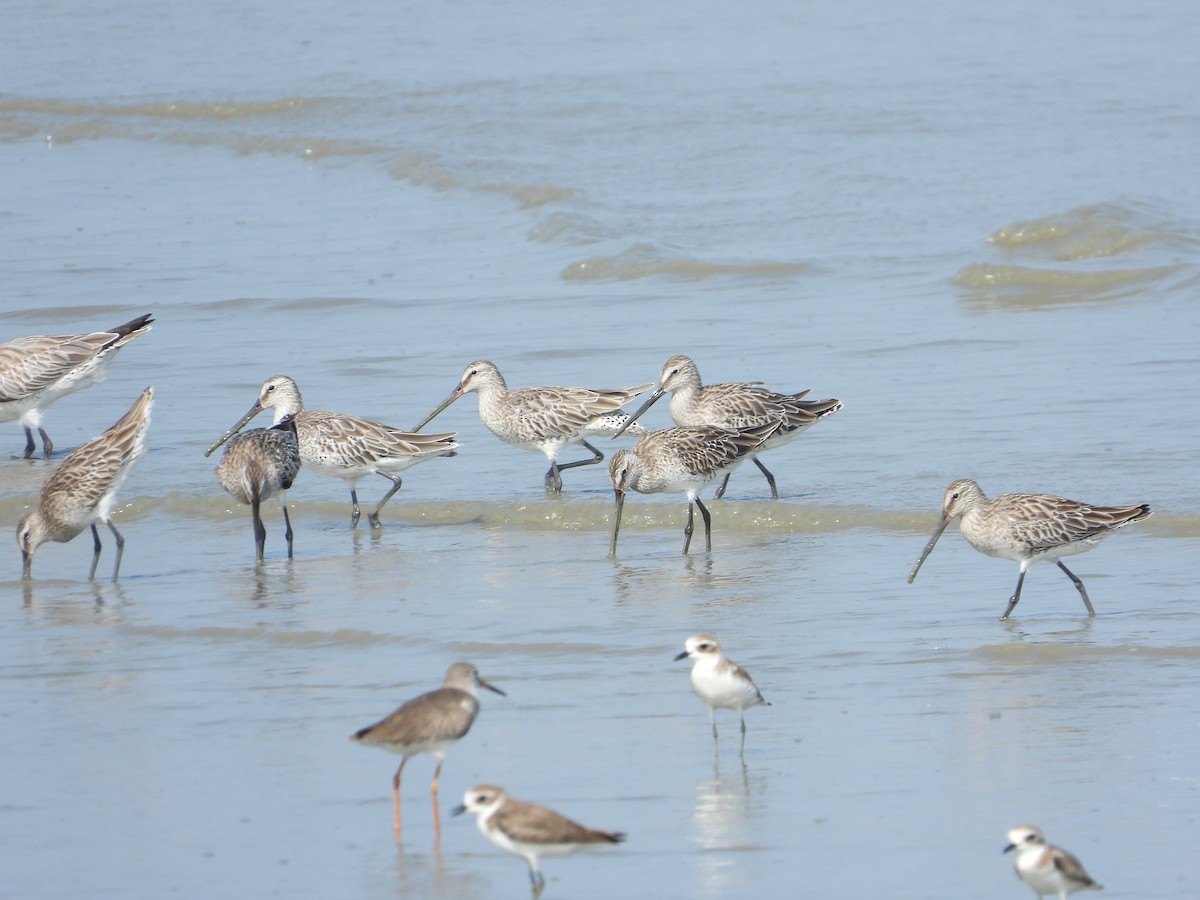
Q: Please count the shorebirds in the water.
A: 12